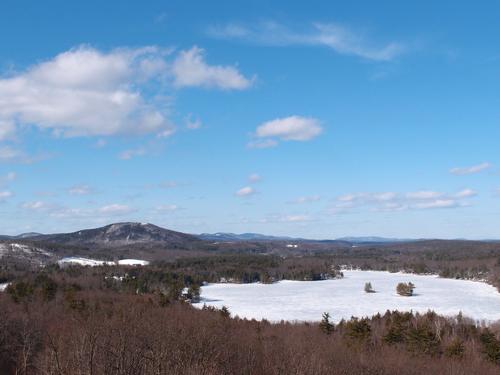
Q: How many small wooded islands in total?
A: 2